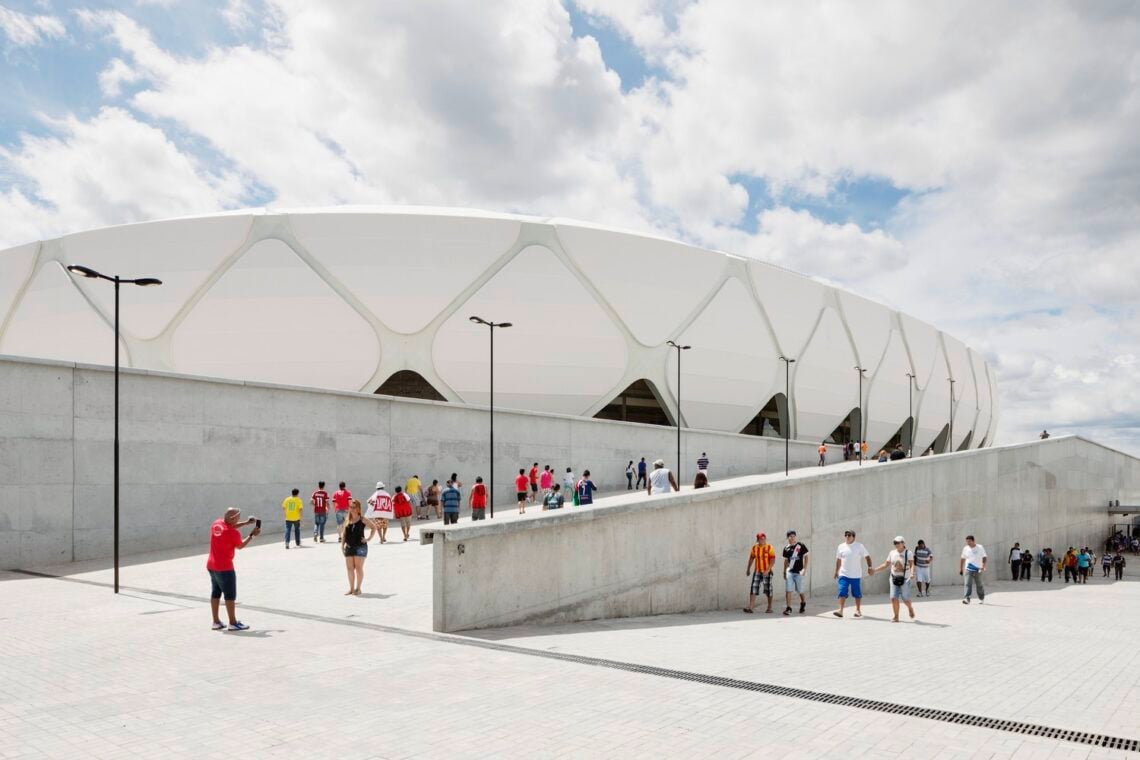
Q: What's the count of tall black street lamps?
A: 7